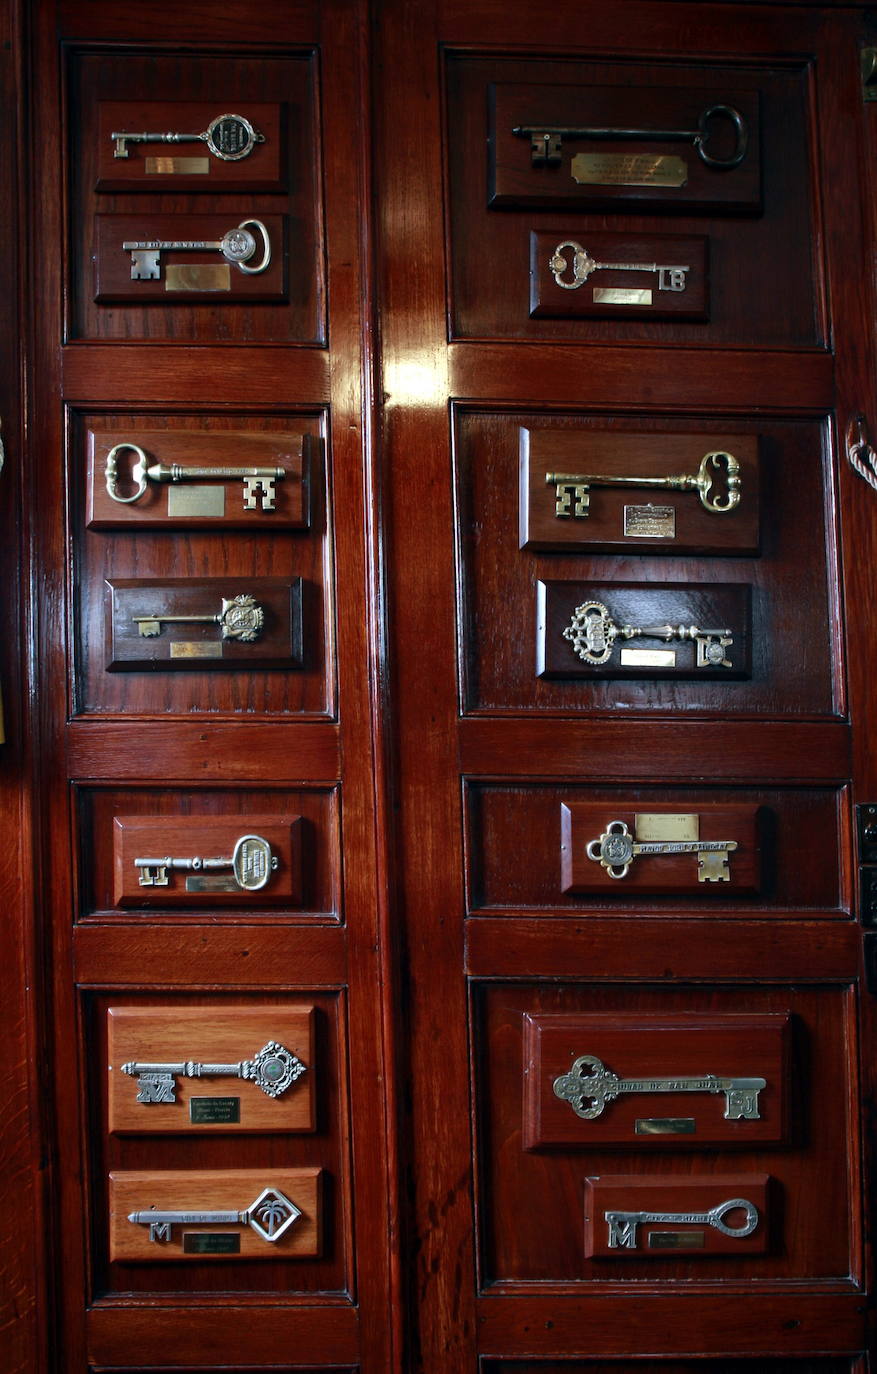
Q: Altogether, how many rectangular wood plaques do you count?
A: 14